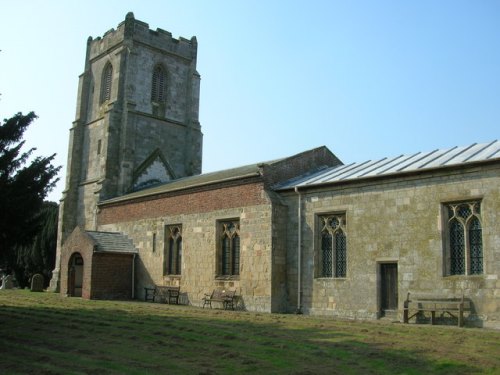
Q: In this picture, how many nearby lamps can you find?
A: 0